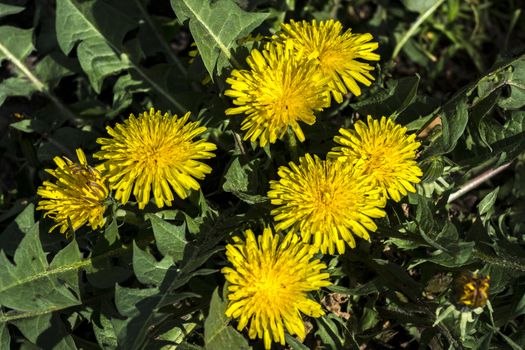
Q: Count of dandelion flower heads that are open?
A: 7